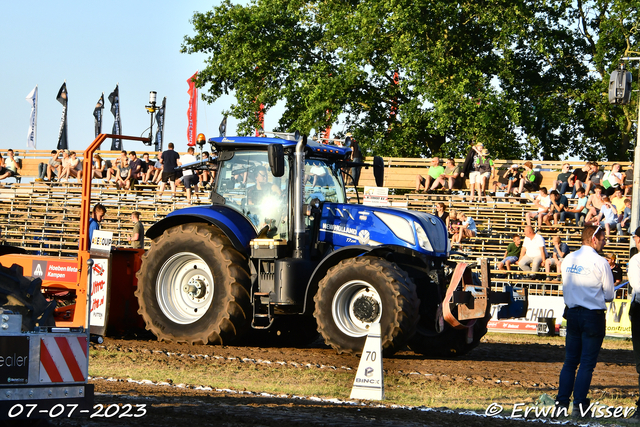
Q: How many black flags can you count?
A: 5